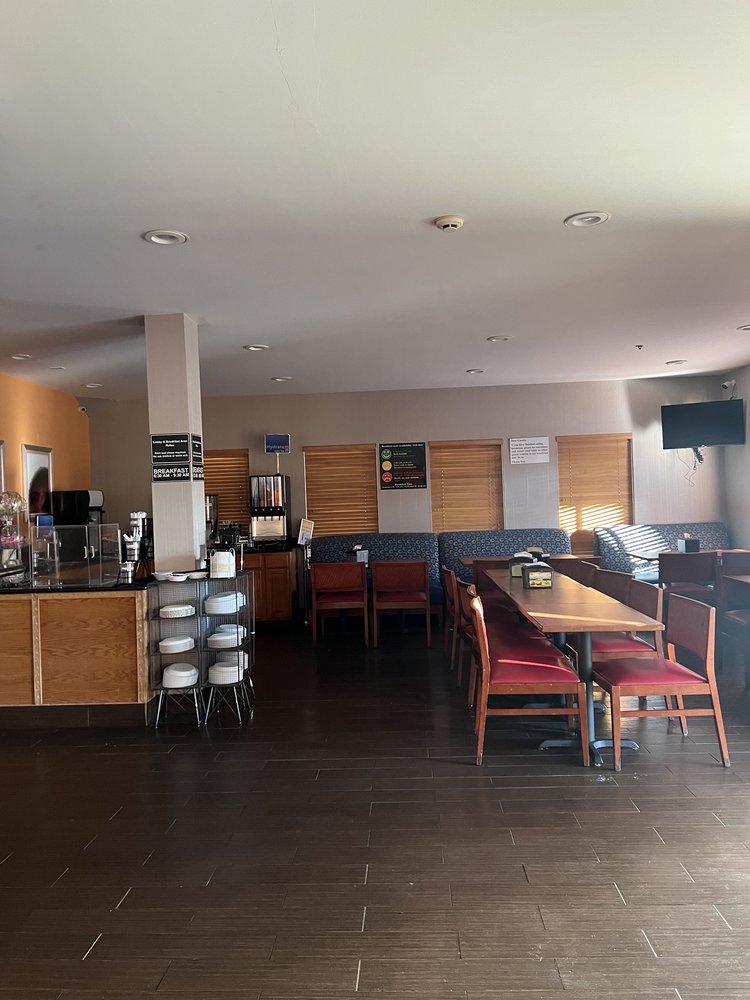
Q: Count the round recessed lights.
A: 11